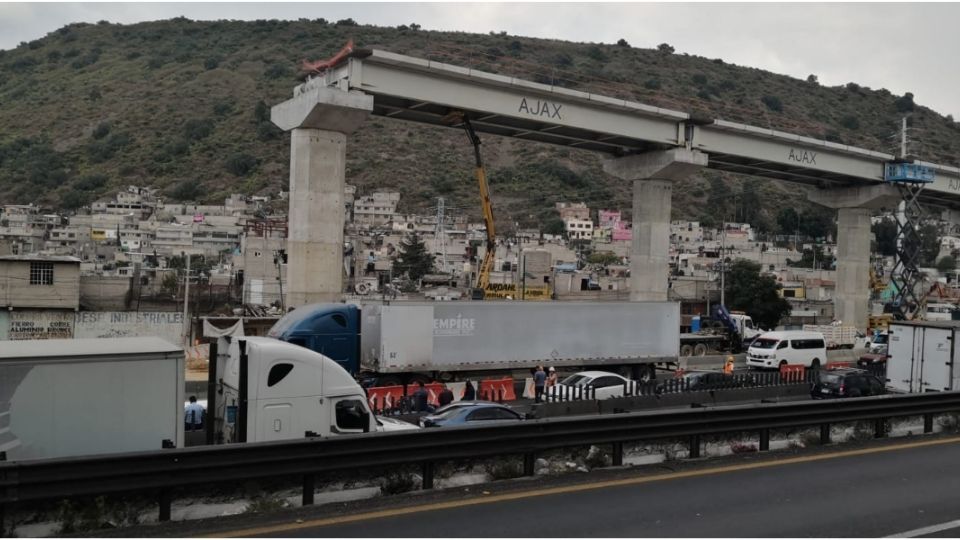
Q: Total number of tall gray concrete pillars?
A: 3